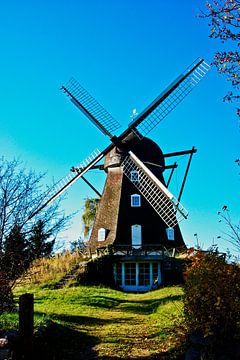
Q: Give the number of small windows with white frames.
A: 4